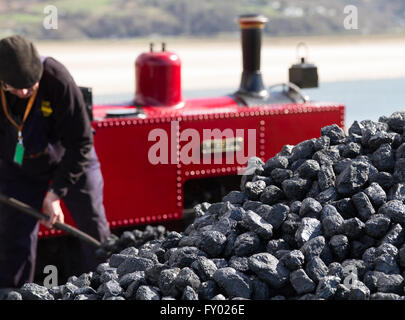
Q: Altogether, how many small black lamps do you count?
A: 1